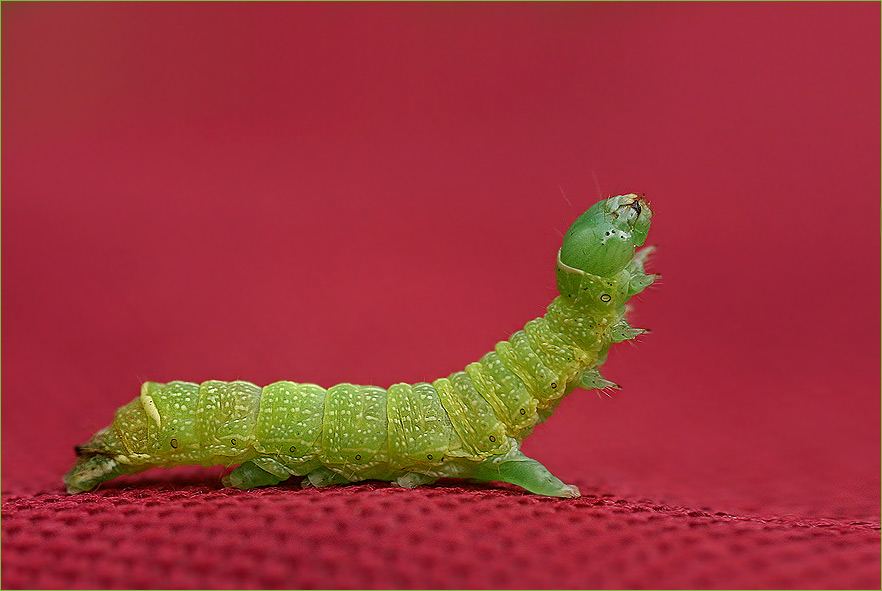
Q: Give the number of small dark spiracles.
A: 9